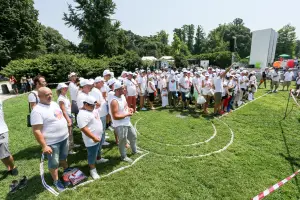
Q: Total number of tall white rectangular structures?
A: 1